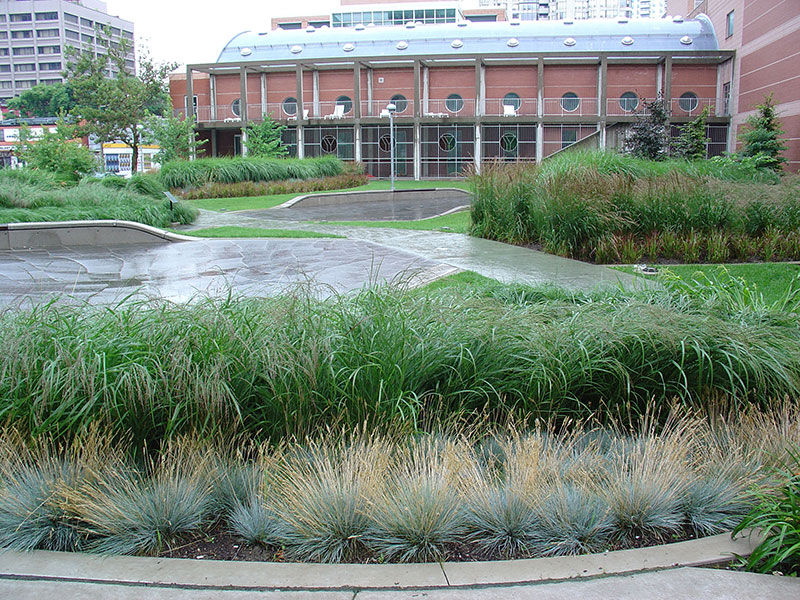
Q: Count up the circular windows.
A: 9